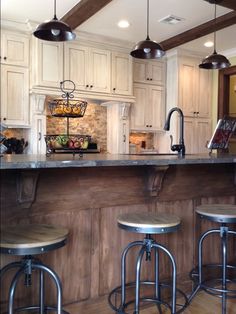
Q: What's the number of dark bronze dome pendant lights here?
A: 3